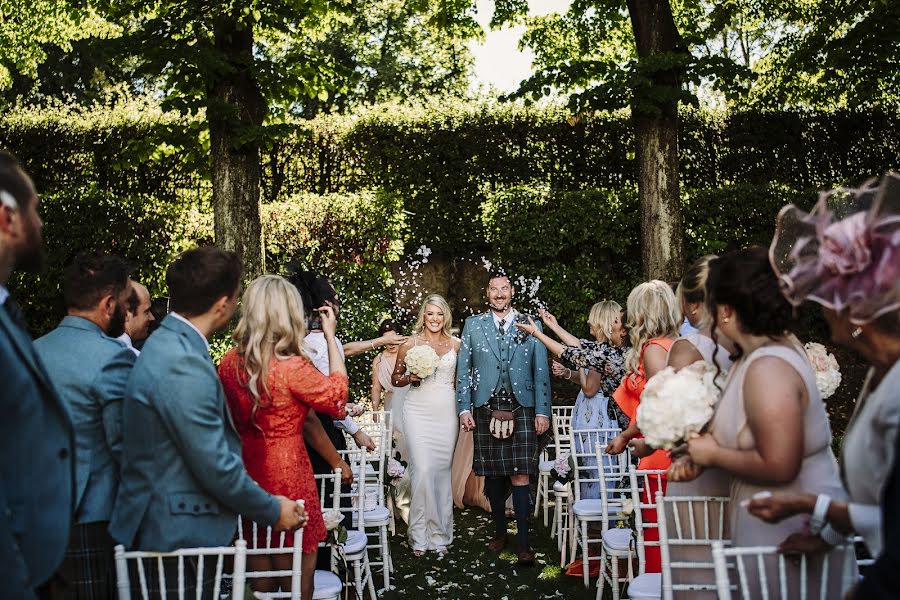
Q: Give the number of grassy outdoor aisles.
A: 1